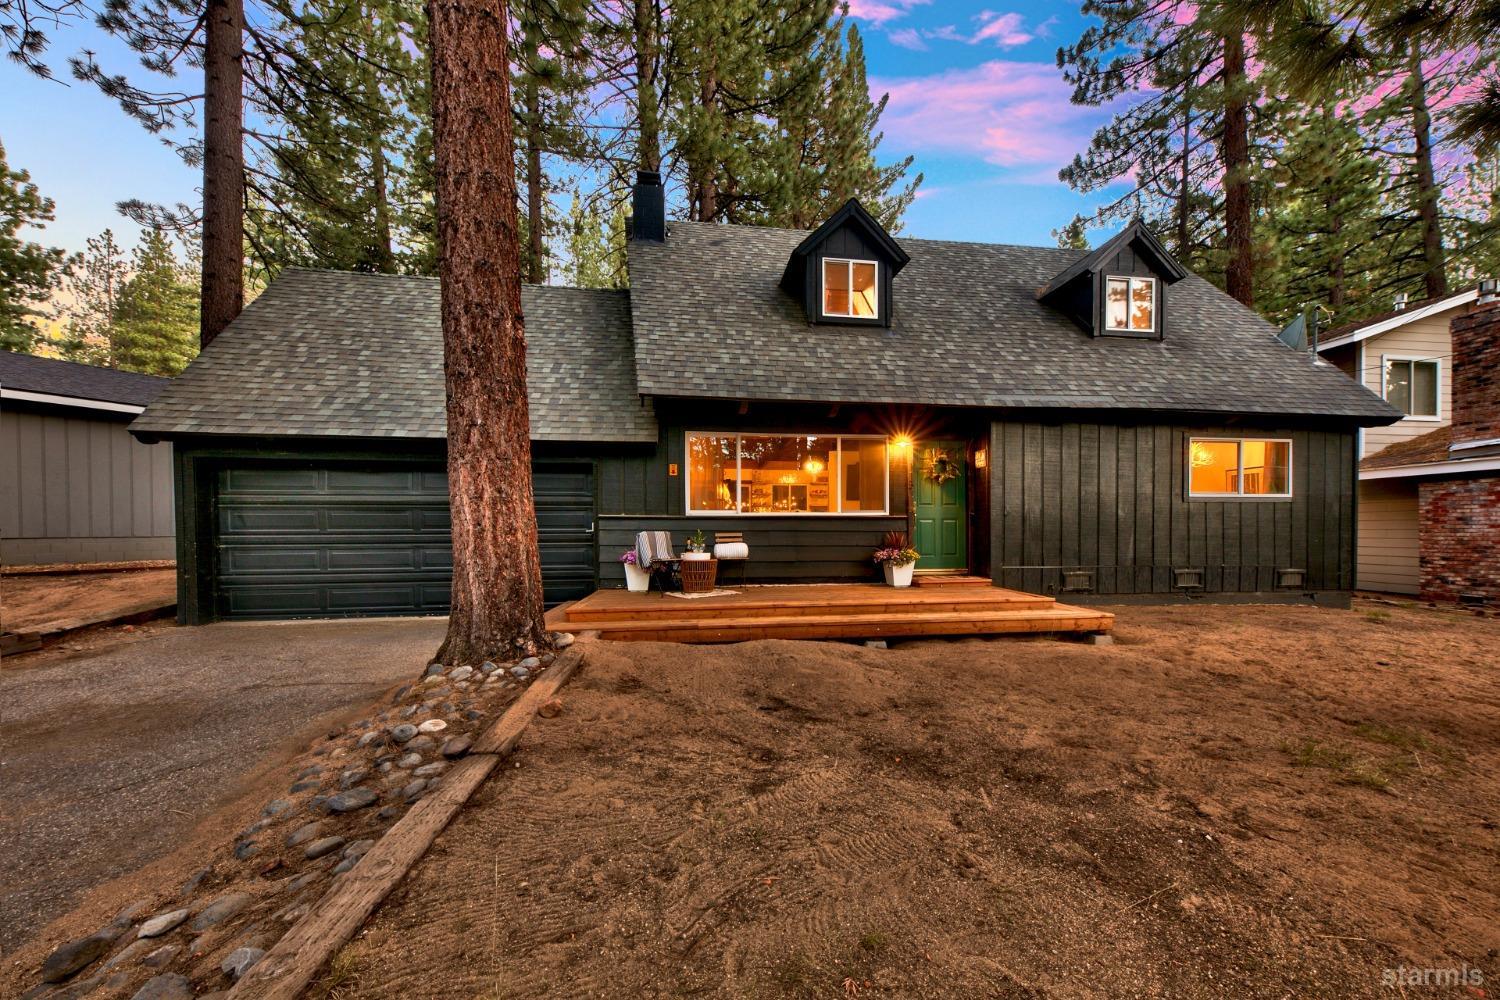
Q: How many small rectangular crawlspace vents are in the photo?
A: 3